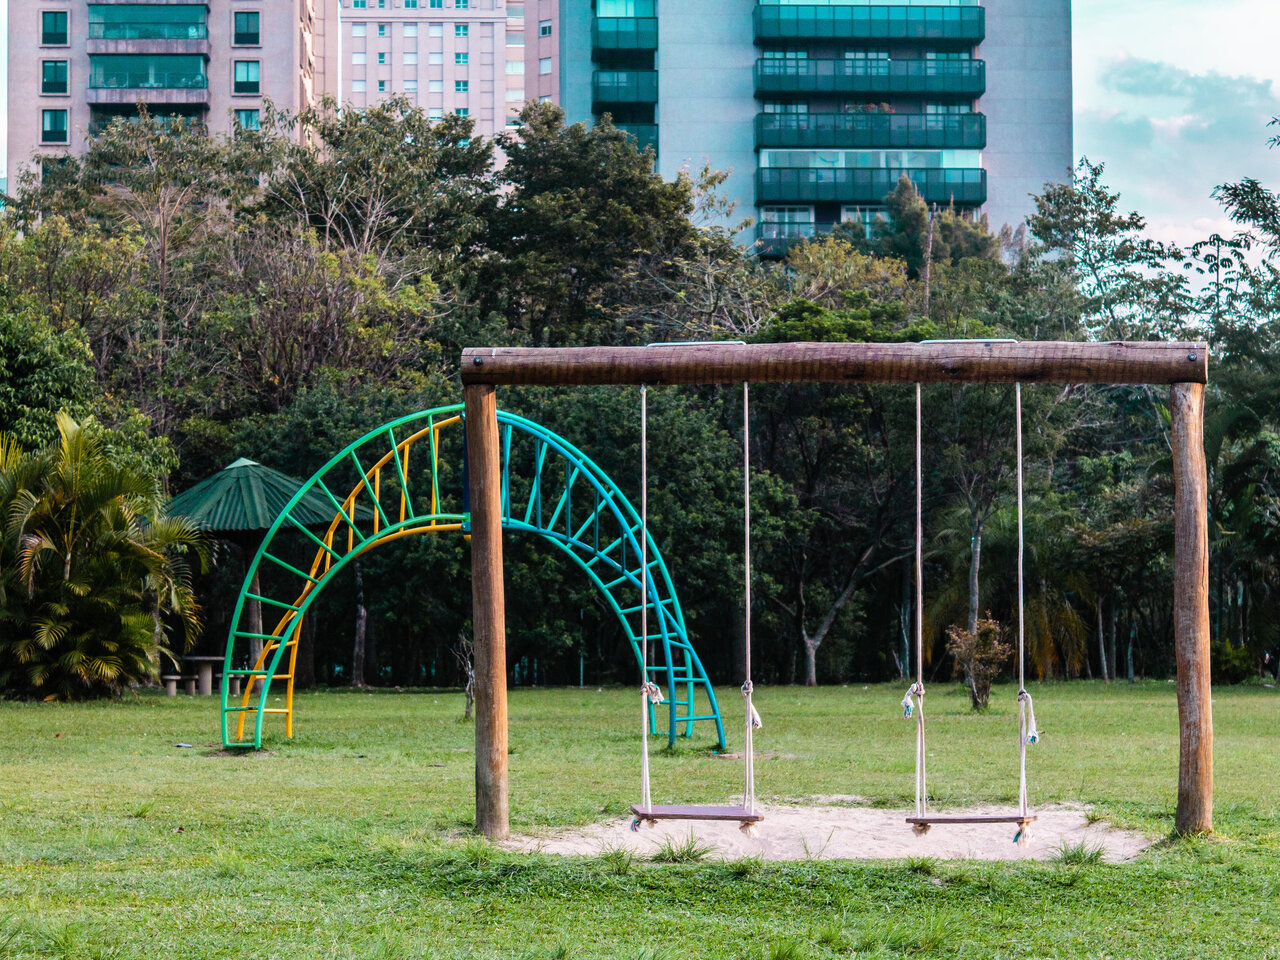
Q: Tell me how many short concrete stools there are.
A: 4